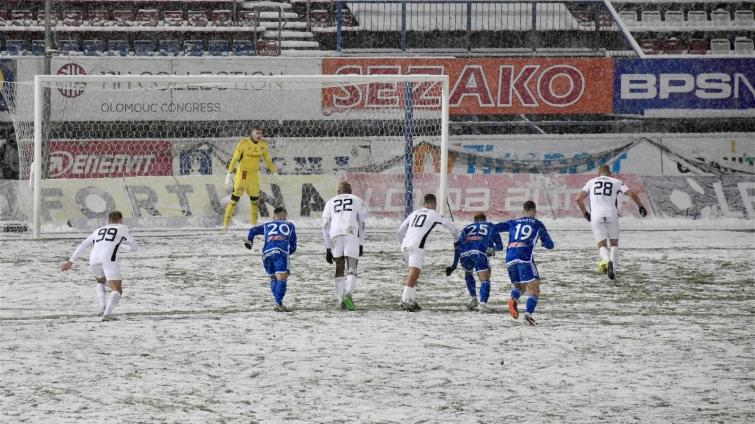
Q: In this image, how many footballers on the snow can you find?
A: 8